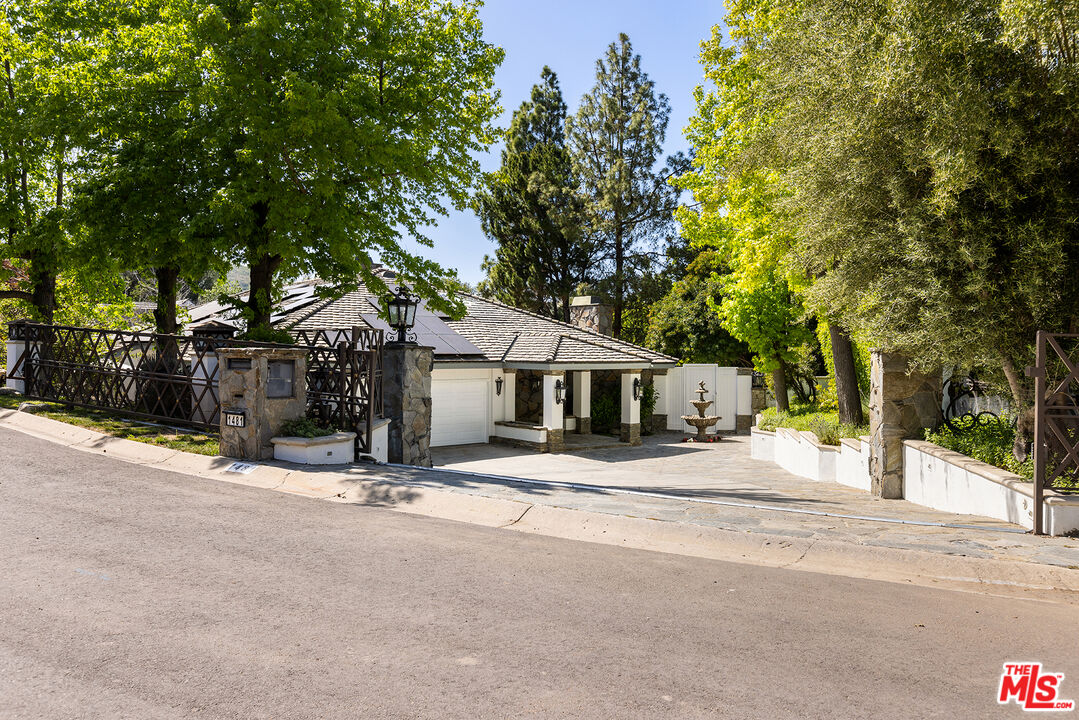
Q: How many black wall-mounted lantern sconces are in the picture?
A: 3